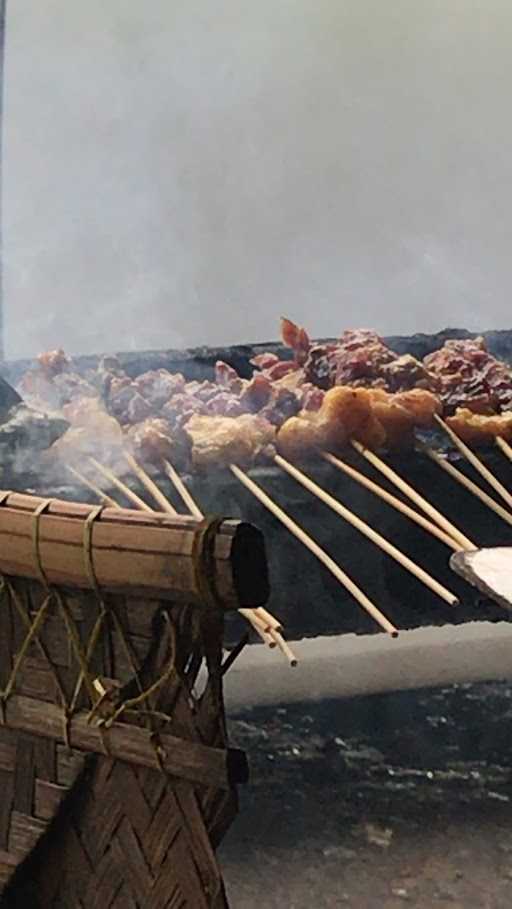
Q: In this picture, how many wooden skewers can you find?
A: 11